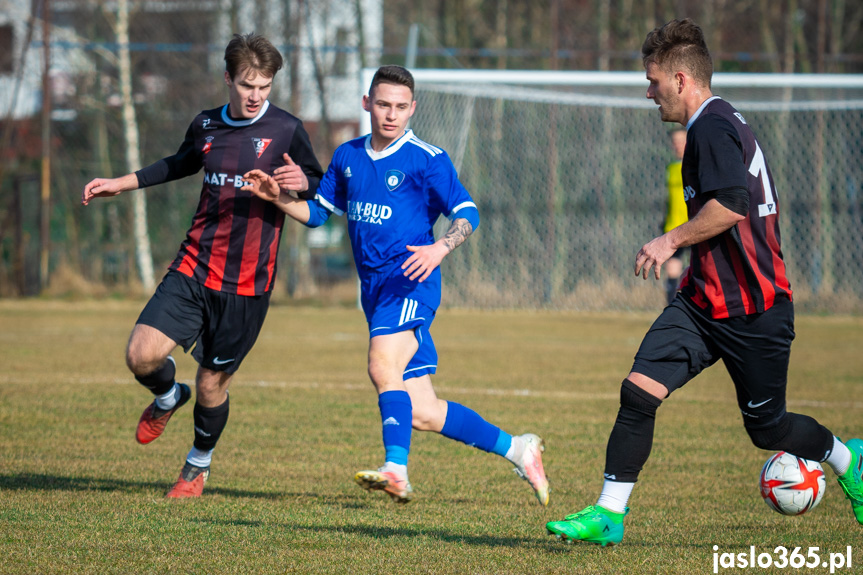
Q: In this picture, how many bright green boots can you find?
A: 2